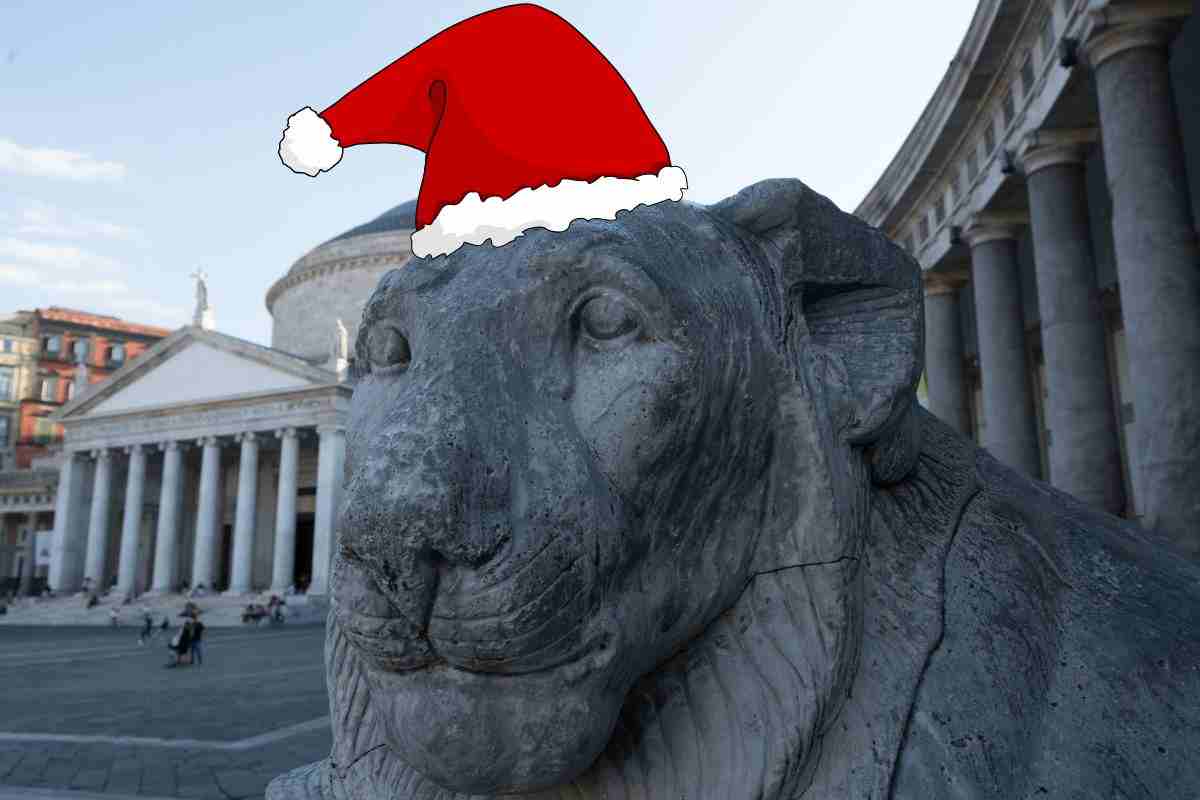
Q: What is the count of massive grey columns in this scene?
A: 4